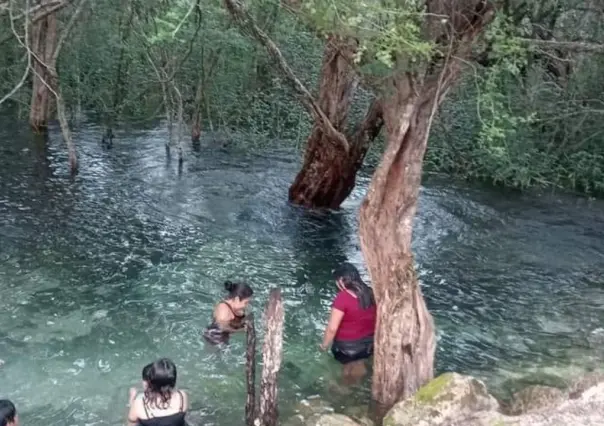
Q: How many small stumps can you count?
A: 2